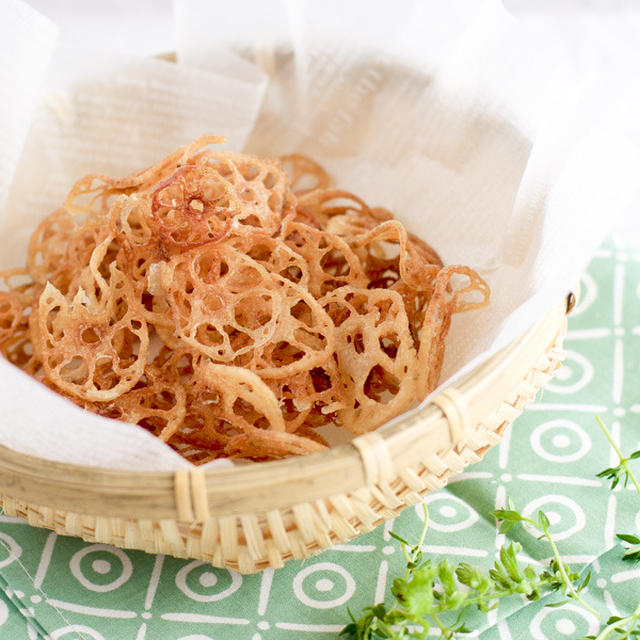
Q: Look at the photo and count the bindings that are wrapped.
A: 3